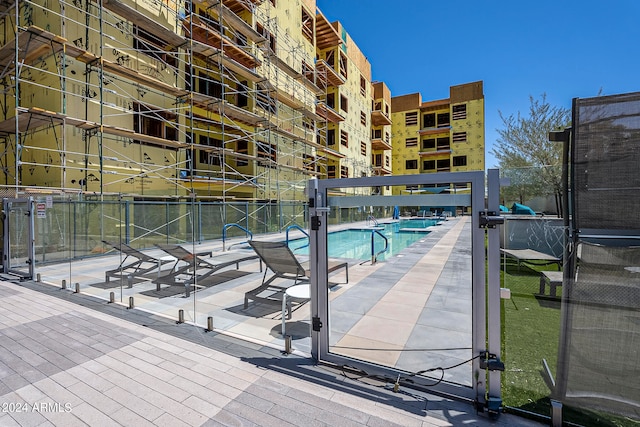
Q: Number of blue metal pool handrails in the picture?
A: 3